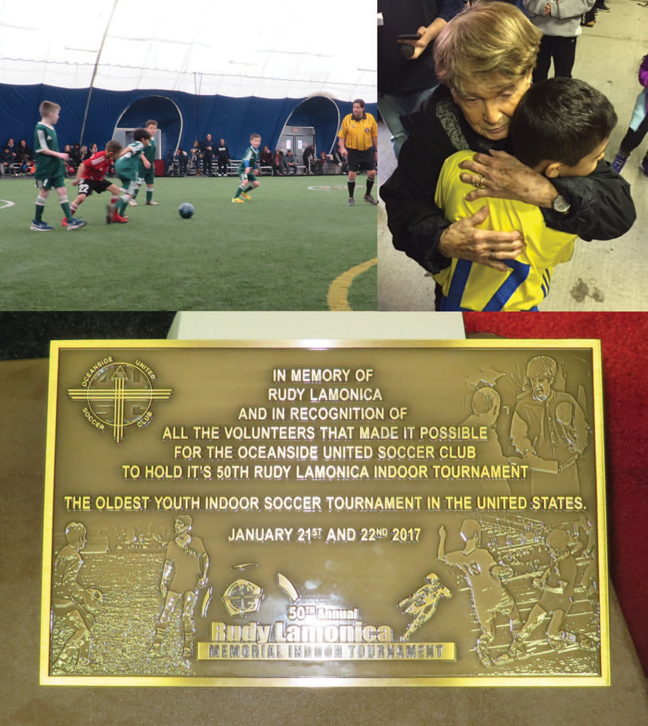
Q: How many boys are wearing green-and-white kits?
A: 4